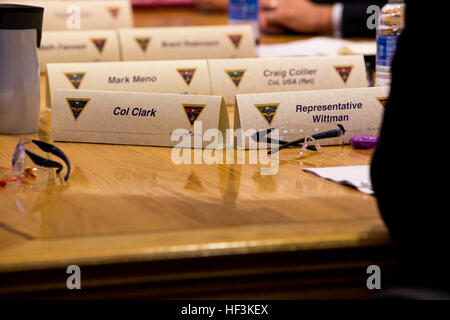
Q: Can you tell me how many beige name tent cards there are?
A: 7